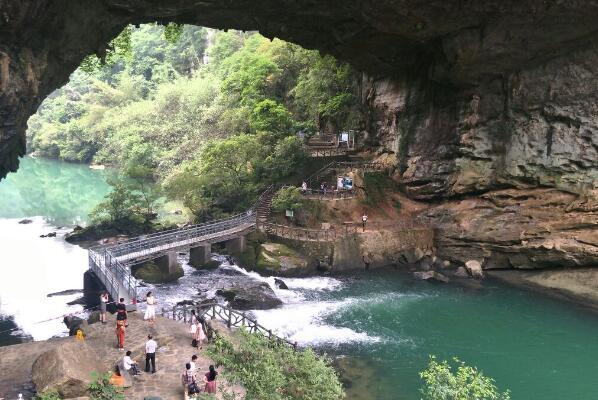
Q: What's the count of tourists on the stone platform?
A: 11